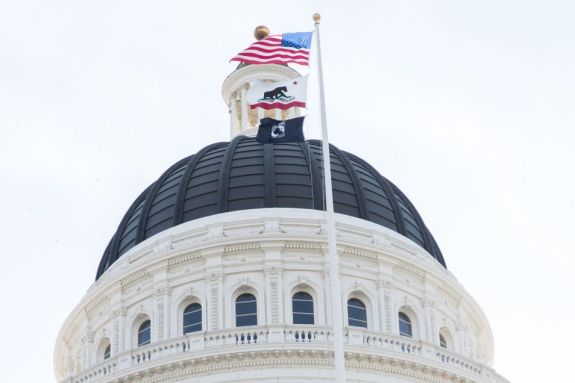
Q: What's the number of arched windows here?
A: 8